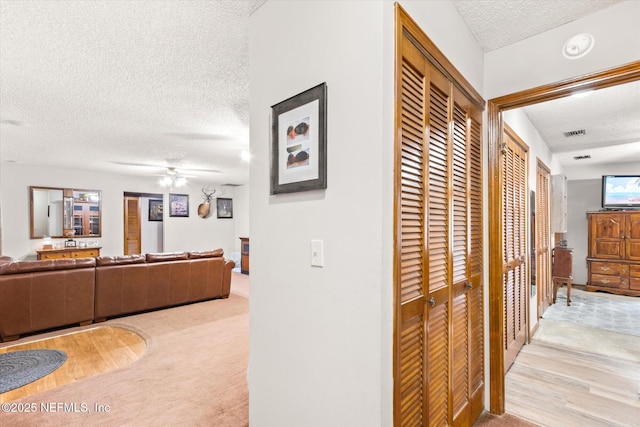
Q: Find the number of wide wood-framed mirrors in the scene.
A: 1